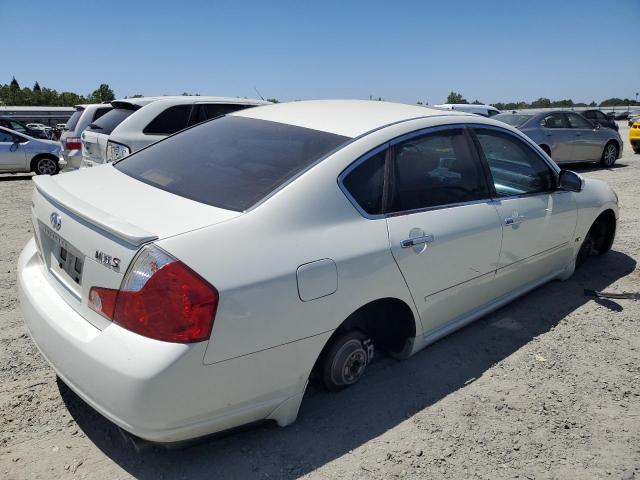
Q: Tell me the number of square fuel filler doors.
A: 1